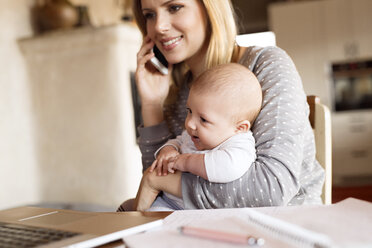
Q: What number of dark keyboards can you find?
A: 1